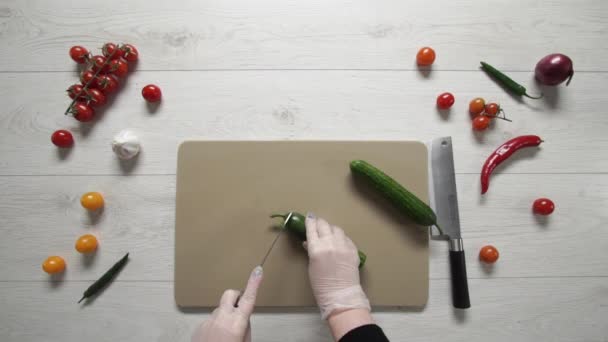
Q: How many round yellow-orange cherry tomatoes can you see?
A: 3